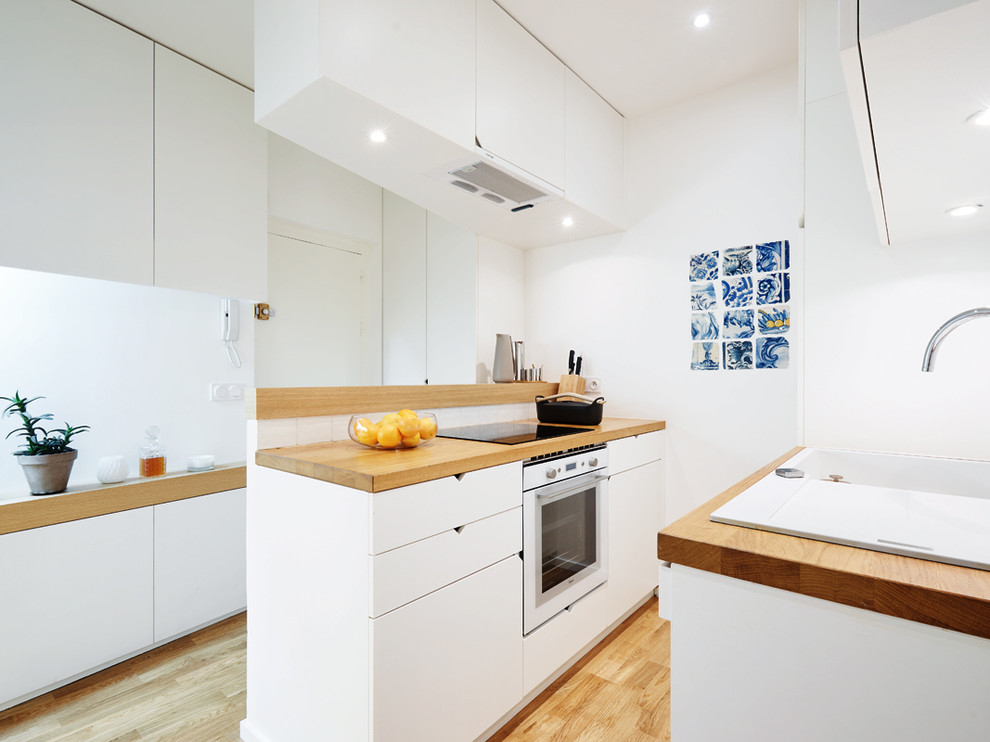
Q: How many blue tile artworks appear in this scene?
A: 12